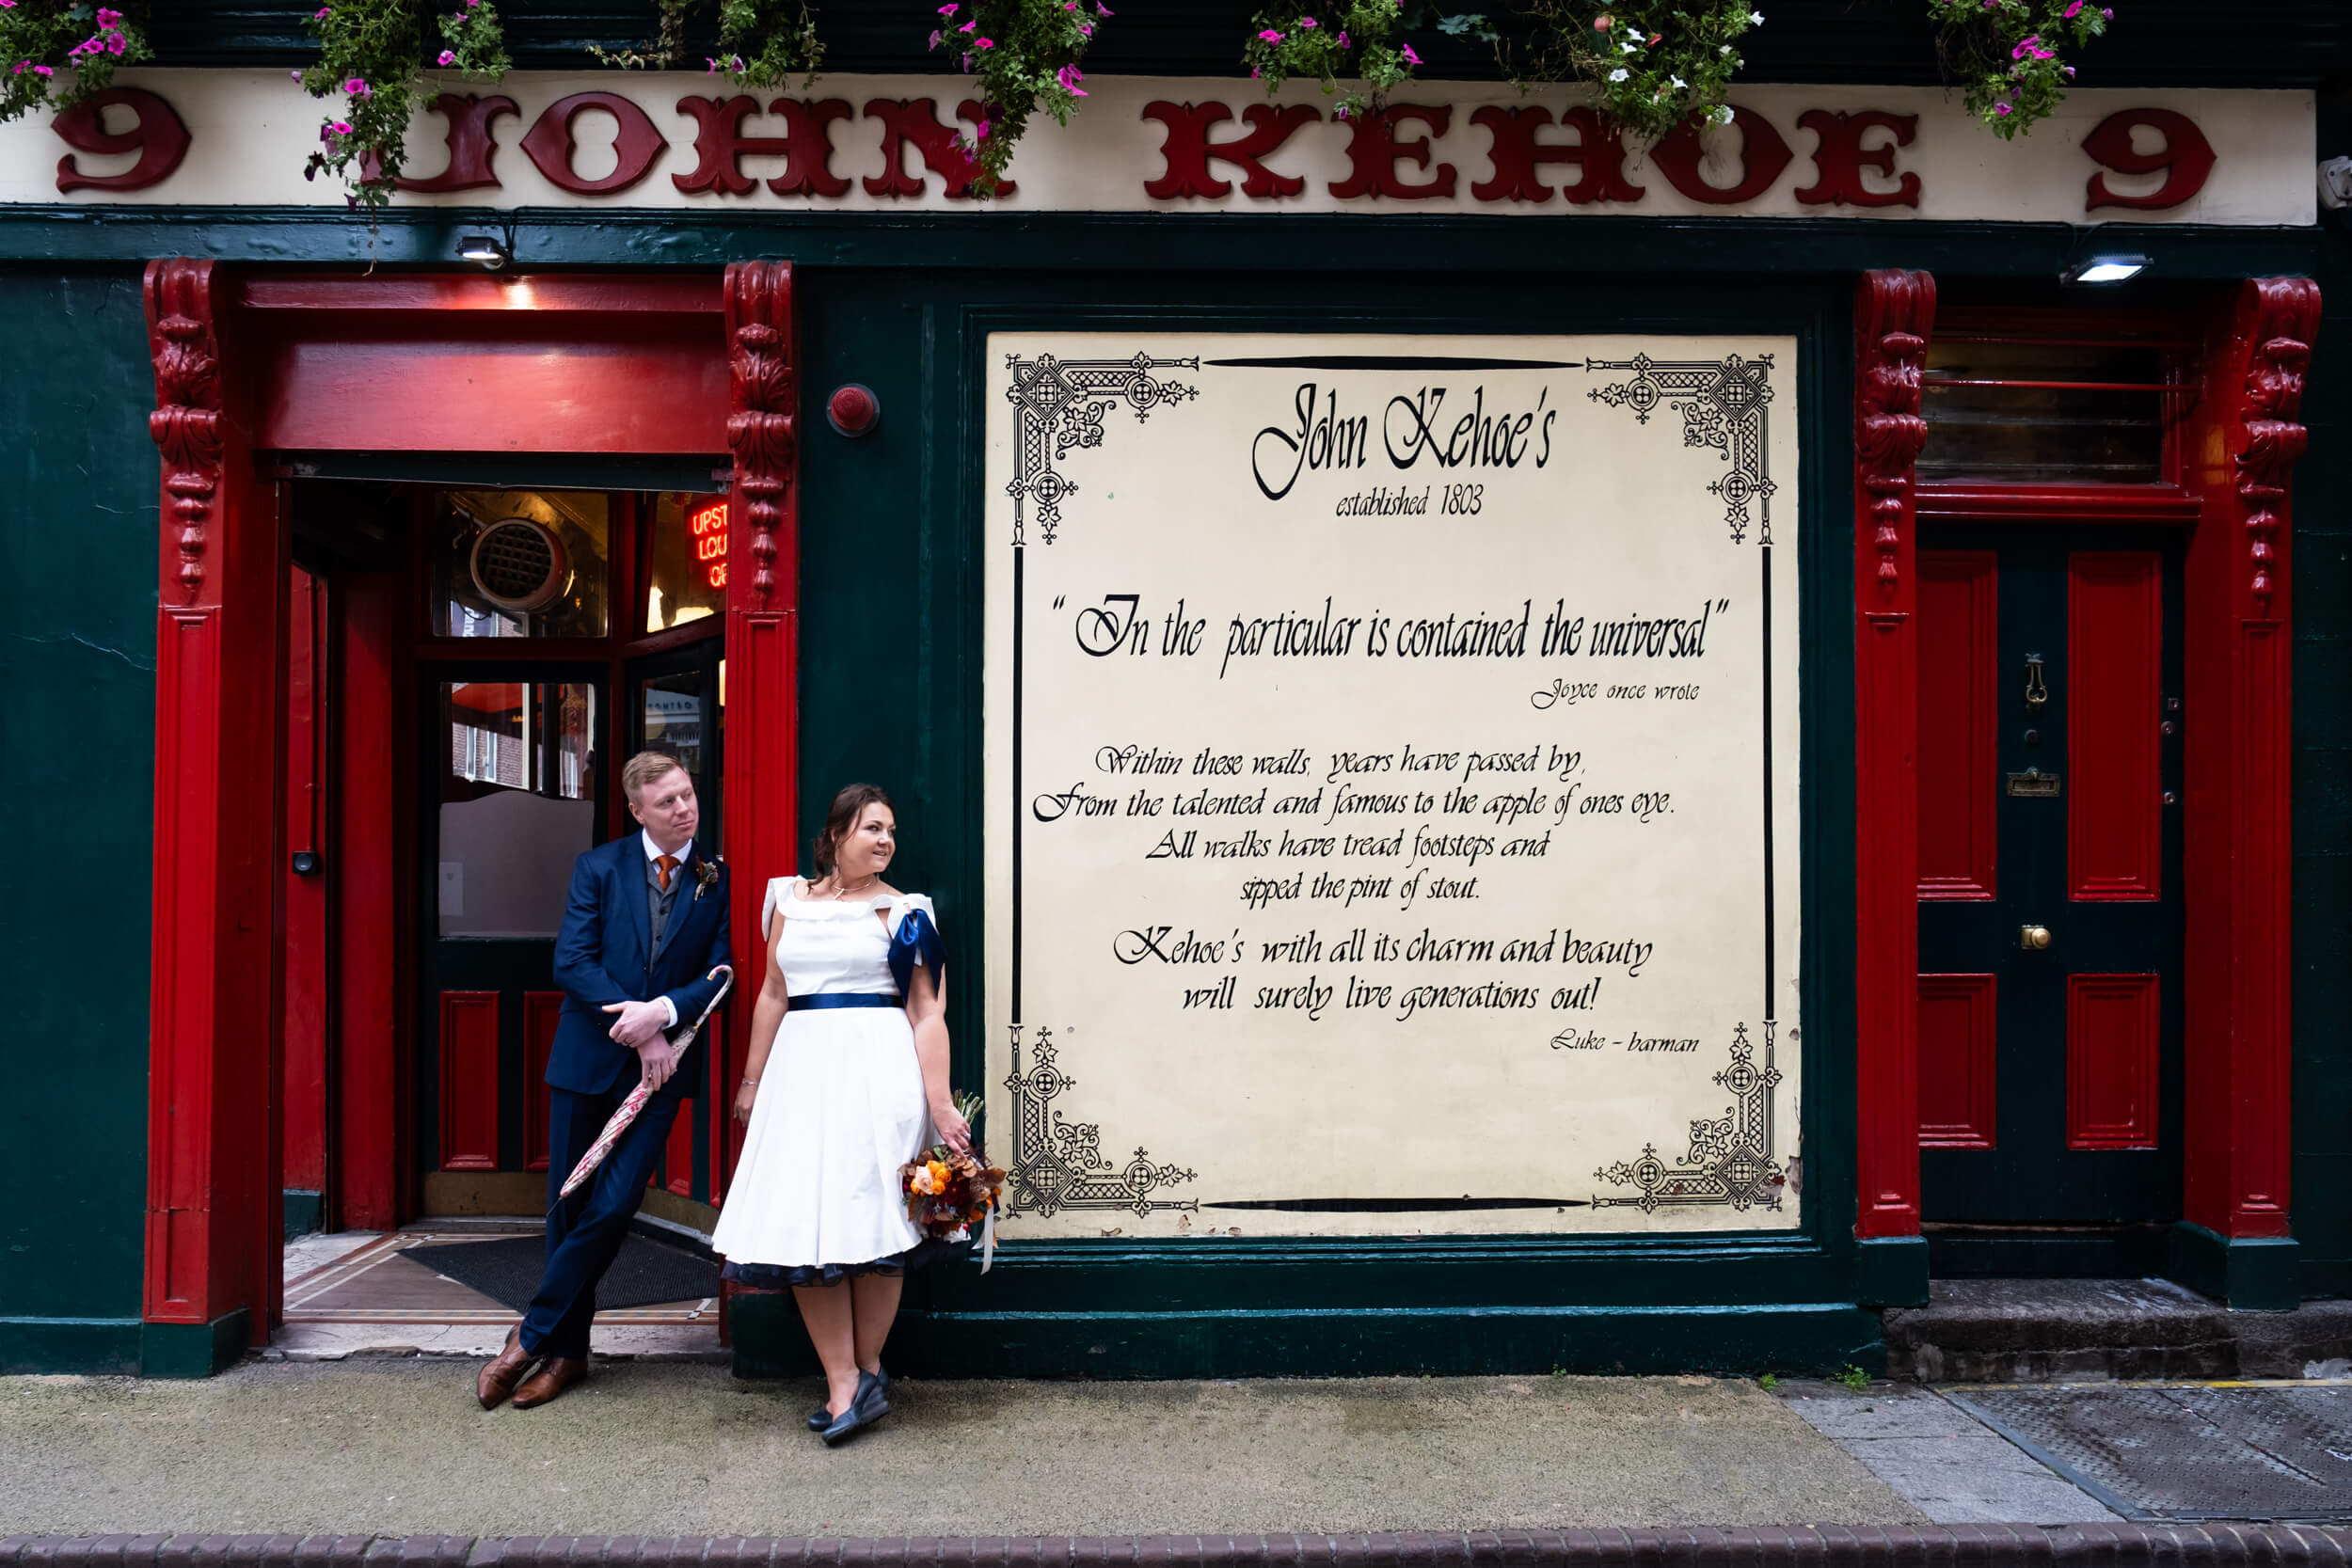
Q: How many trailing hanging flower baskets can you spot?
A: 7